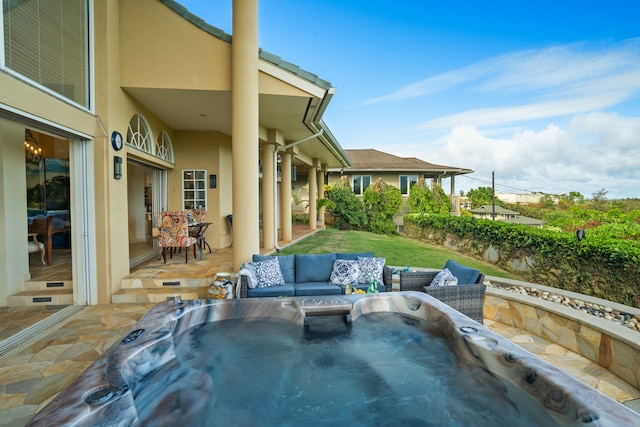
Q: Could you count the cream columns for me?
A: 5